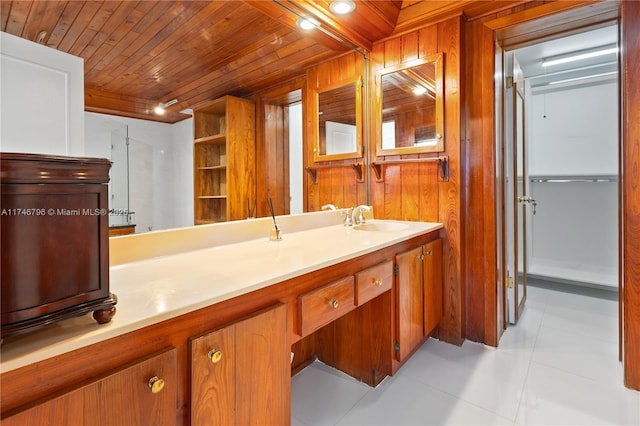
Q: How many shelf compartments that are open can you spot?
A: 4